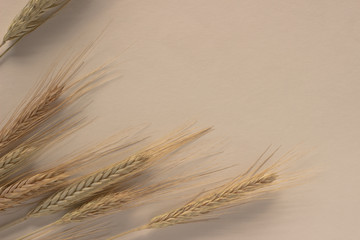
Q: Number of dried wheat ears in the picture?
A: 7